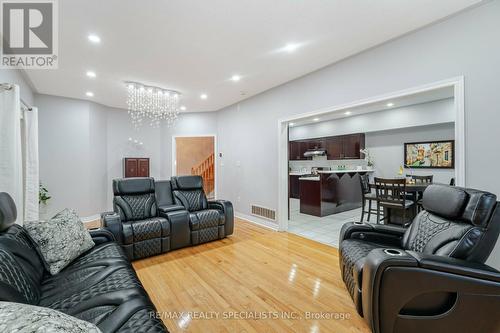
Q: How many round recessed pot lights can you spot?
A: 11